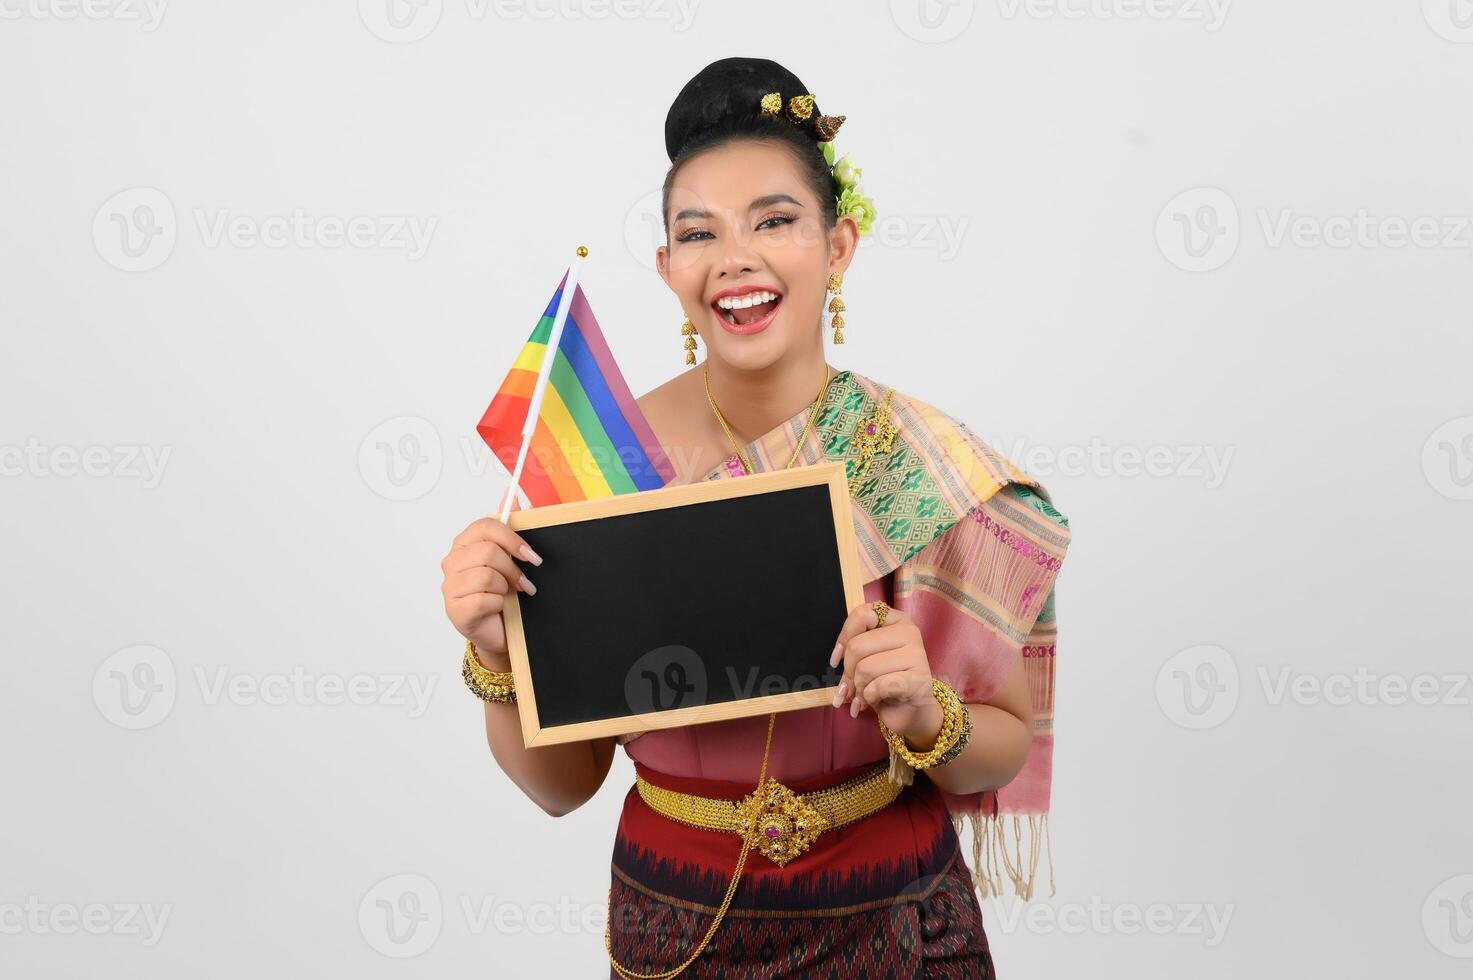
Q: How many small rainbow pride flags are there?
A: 1